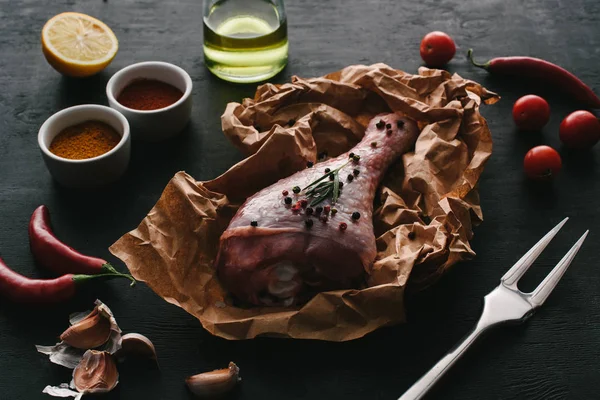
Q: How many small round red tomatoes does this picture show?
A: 4